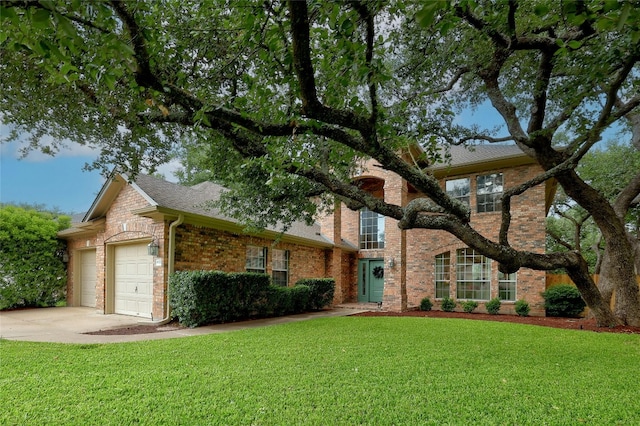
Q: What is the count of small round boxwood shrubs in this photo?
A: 5